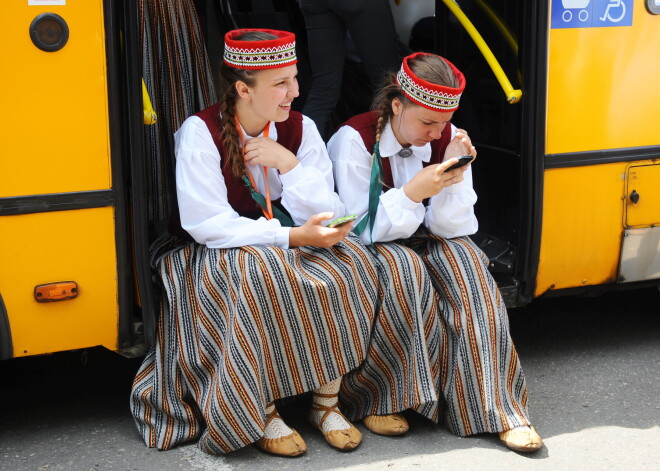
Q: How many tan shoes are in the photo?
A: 4